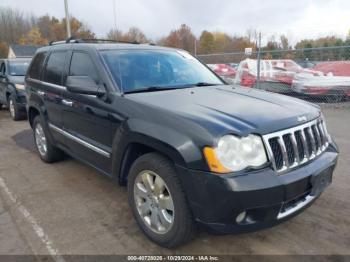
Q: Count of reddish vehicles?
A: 3